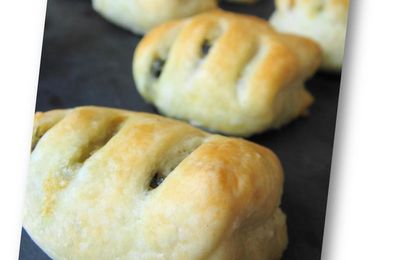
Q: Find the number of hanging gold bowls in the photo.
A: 0